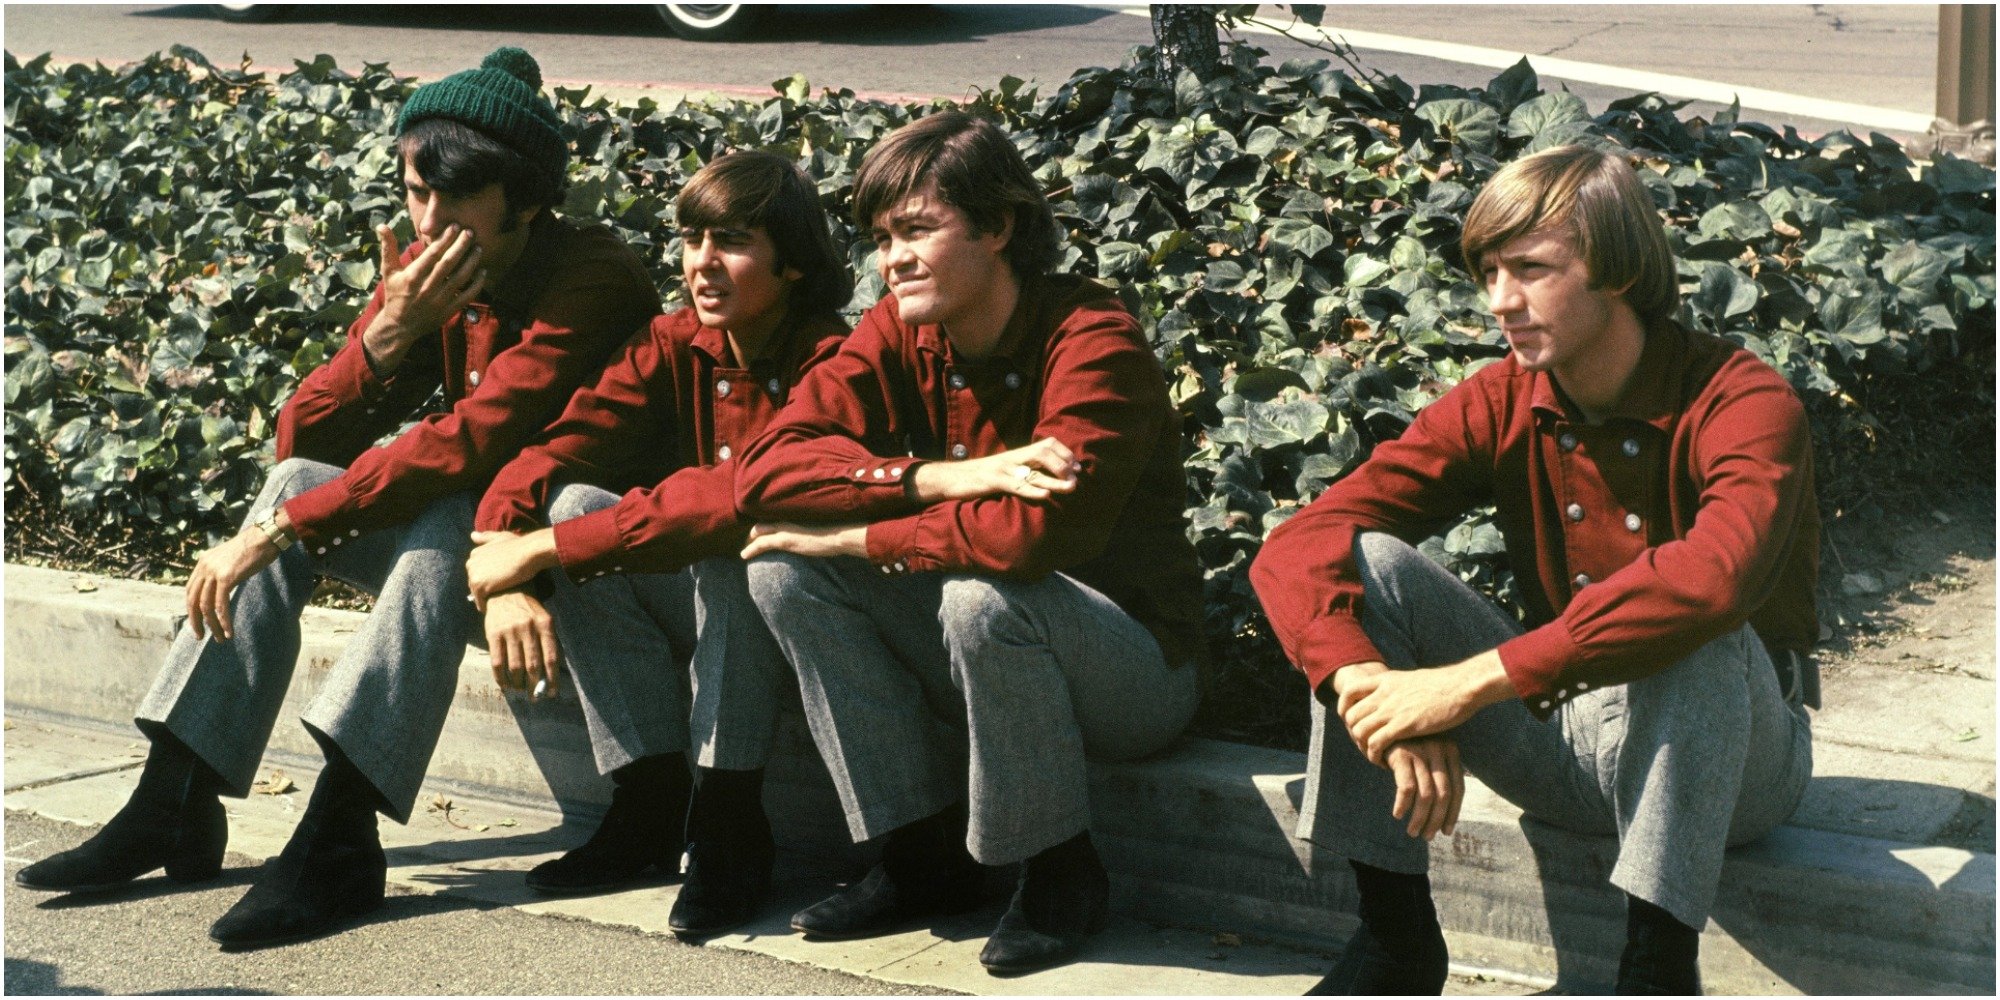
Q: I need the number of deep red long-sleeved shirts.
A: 4